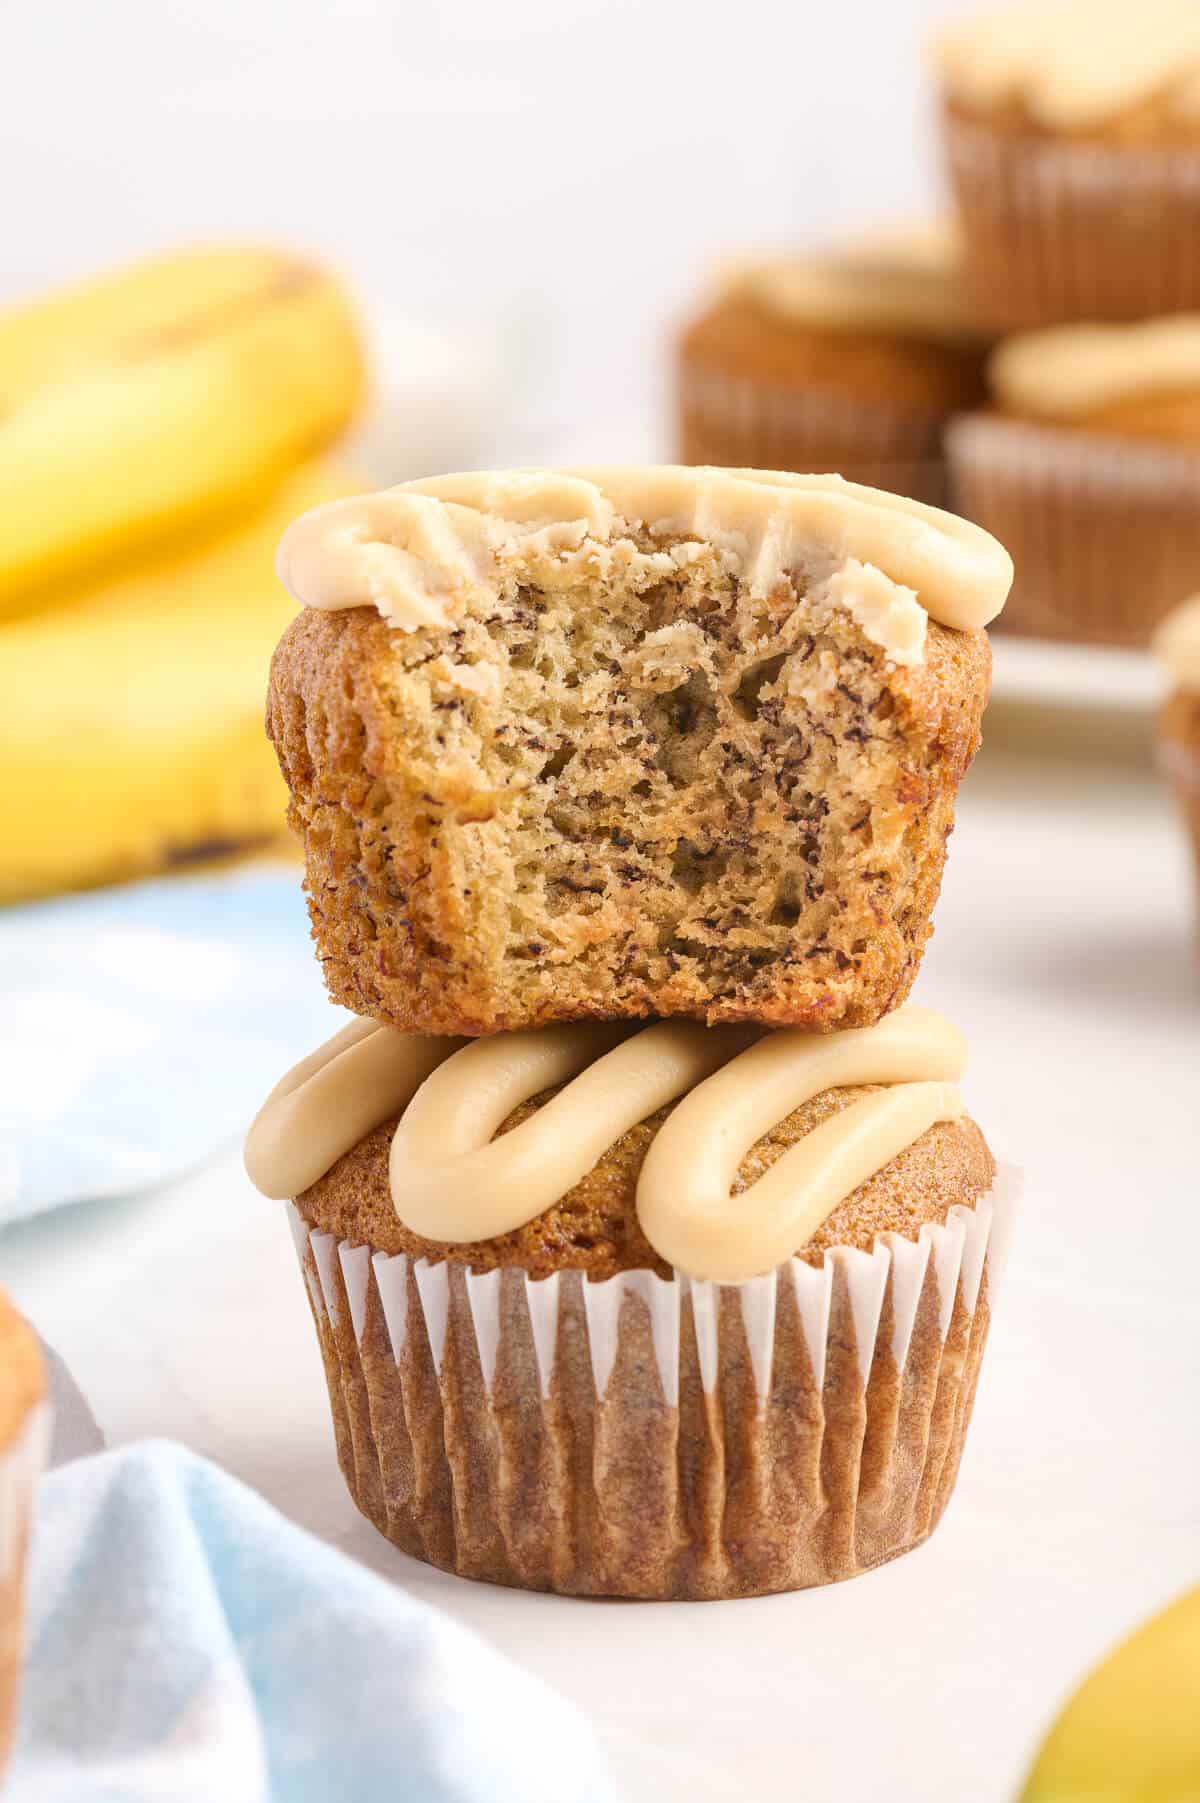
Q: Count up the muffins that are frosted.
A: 6